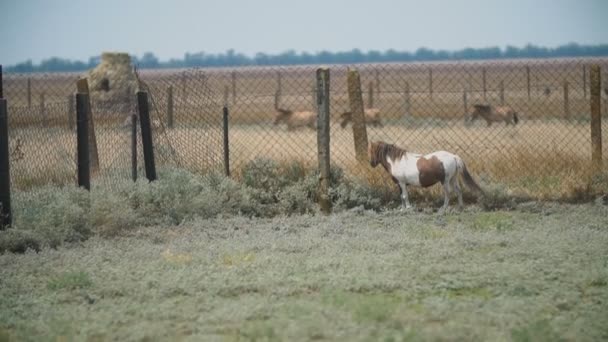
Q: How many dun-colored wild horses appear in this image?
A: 3